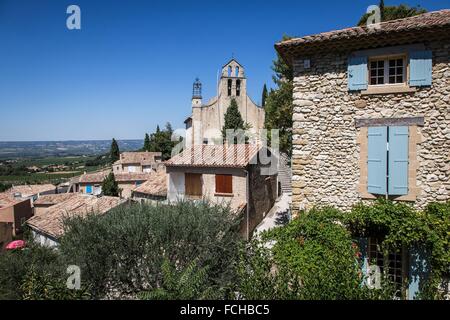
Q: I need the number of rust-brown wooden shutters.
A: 2